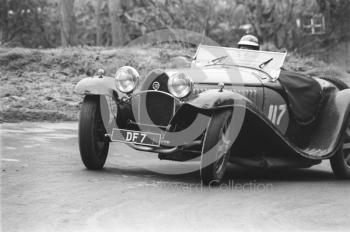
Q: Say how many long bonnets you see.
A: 1